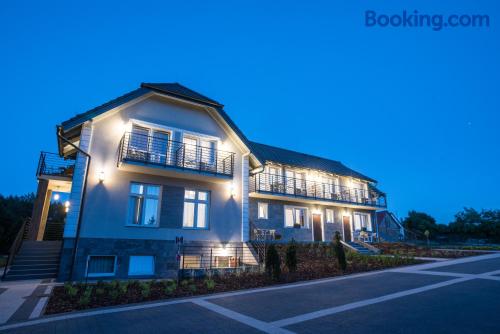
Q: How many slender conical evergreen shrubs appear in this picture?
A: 3